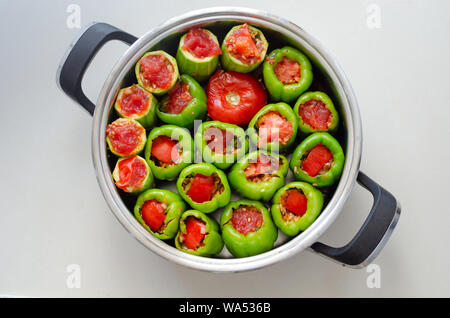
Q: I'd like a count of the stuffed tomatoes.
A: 1